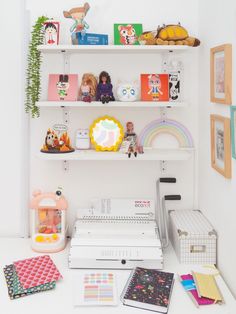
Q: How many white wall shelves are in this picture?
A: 3